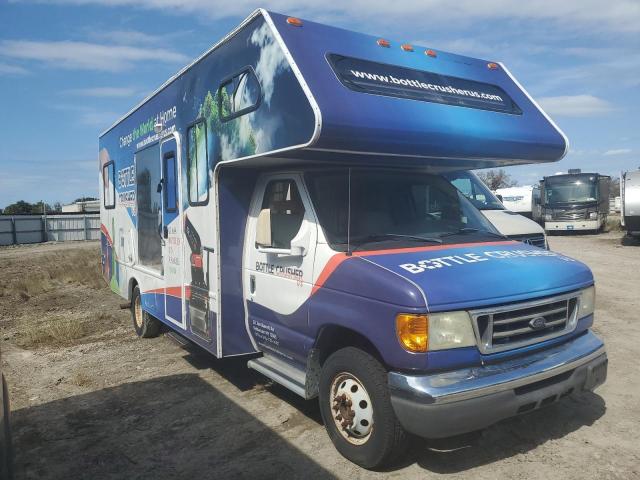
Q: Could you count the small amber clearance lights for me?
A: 5